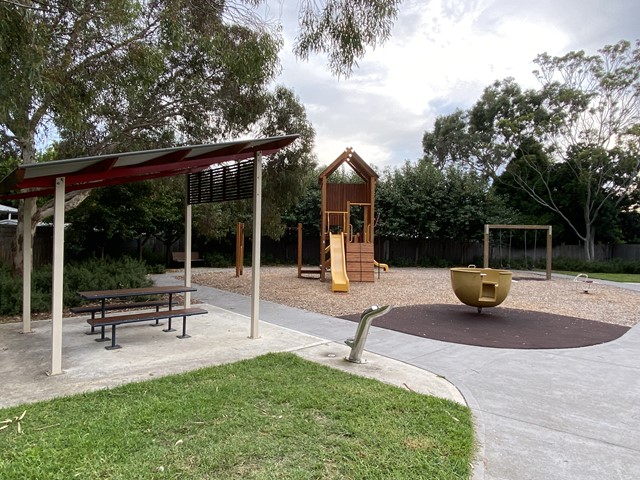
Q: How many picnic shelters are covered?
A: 1